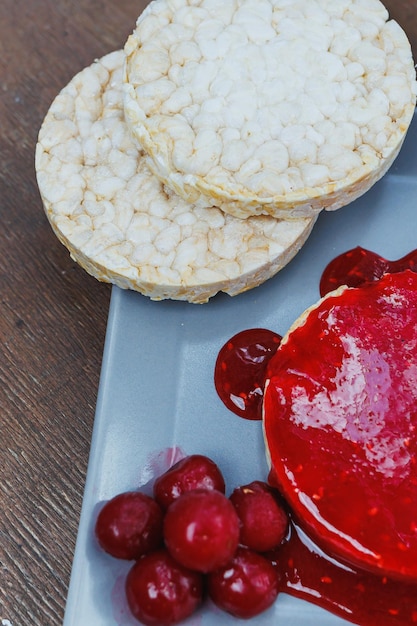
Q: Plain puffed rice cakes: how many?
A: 2